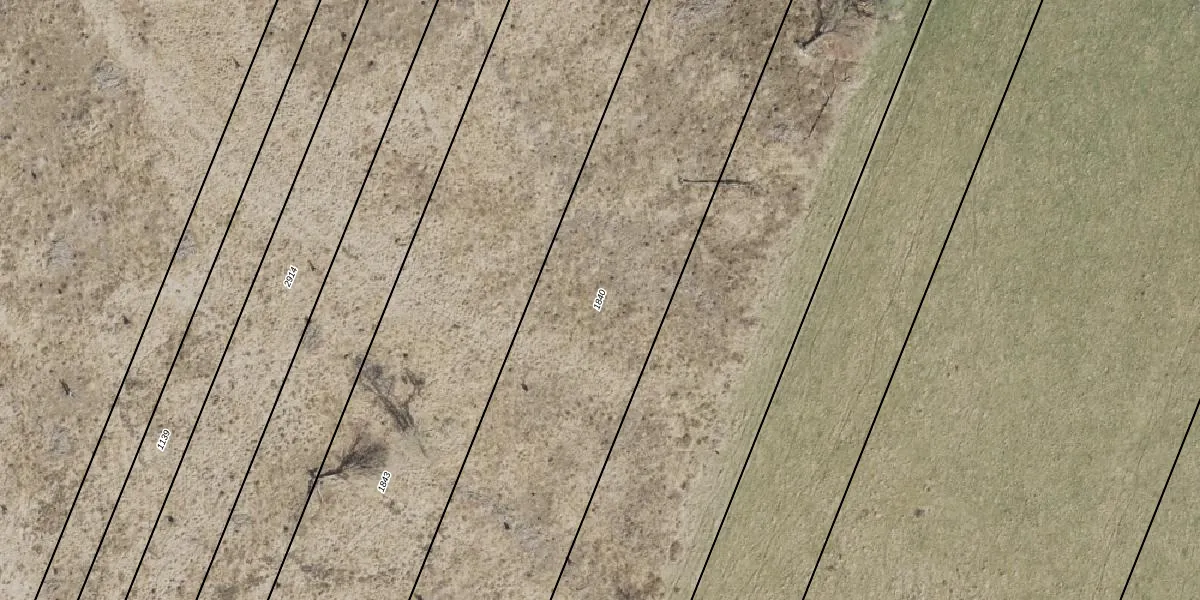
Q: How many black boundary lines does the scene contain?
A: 10